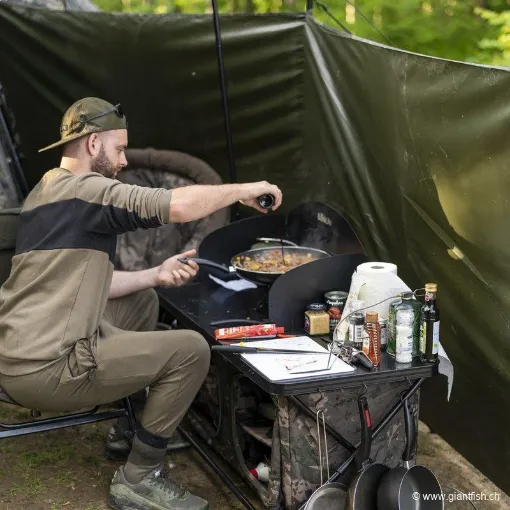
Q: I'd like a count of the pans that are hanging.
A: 3